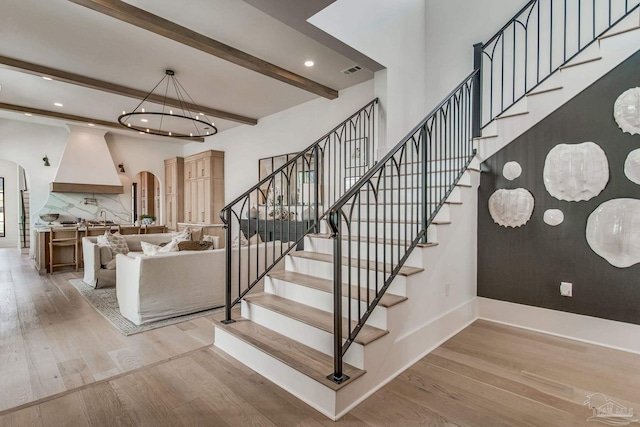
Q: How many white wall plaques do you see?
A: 7